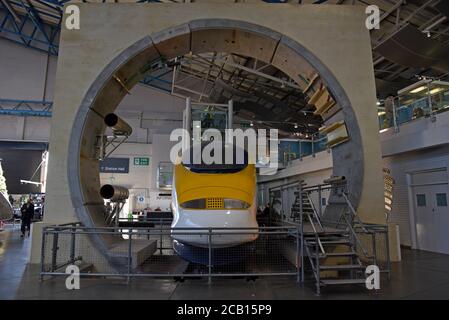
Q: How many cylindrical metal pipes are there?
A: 2